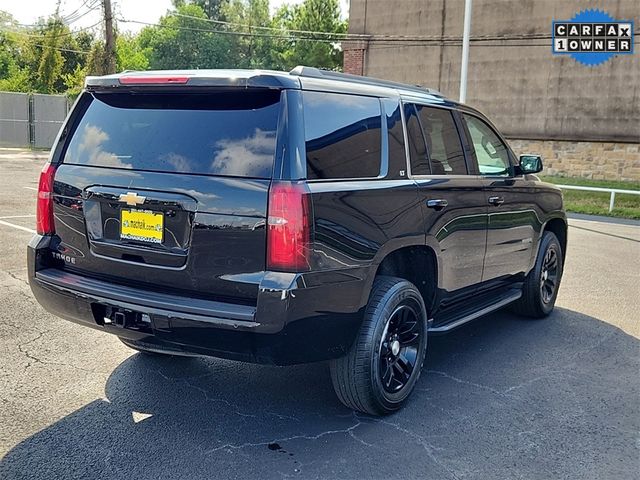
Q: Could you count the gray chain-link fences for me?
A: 1